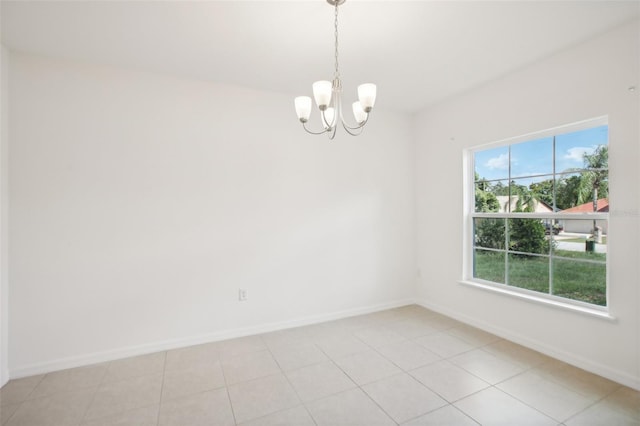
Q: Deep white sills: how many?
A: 1